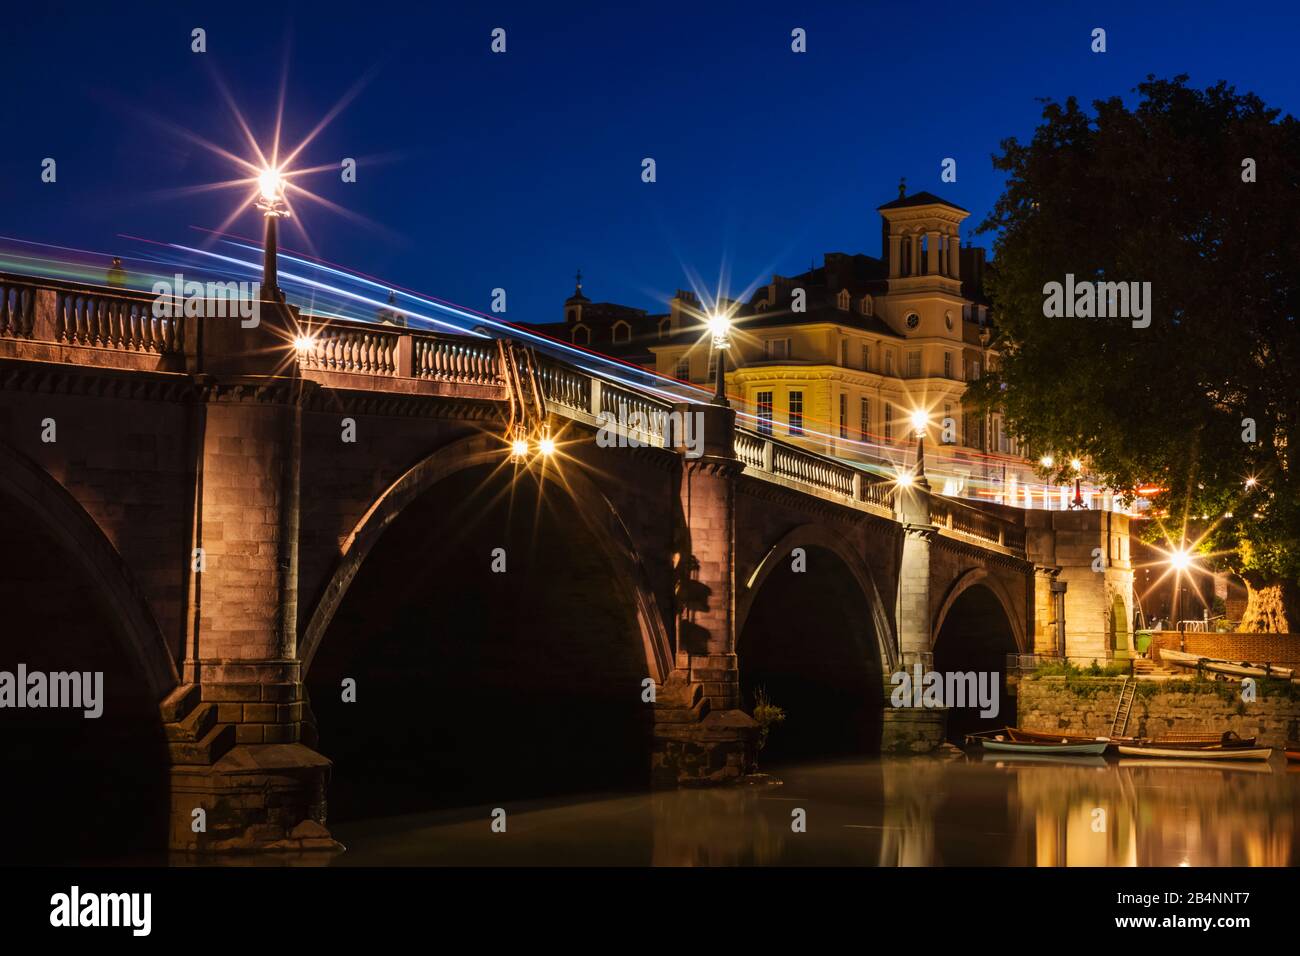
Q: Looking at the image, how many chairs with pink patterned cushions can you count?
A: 0